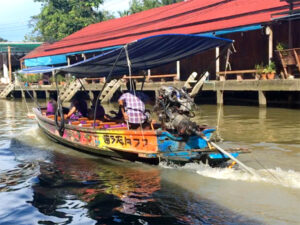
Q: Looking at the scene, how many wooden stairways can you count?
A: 4